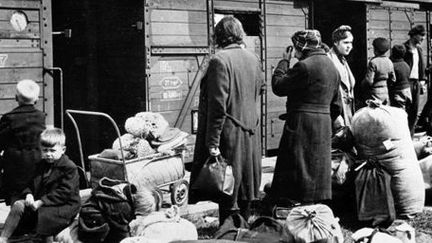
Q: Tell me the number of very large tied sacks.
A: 1